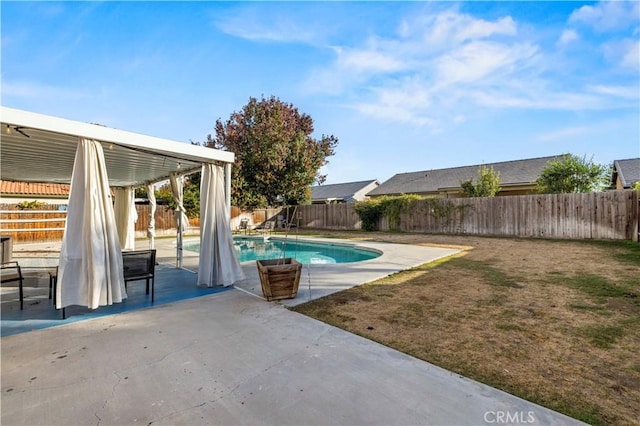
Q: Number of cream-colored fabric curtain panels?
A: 5